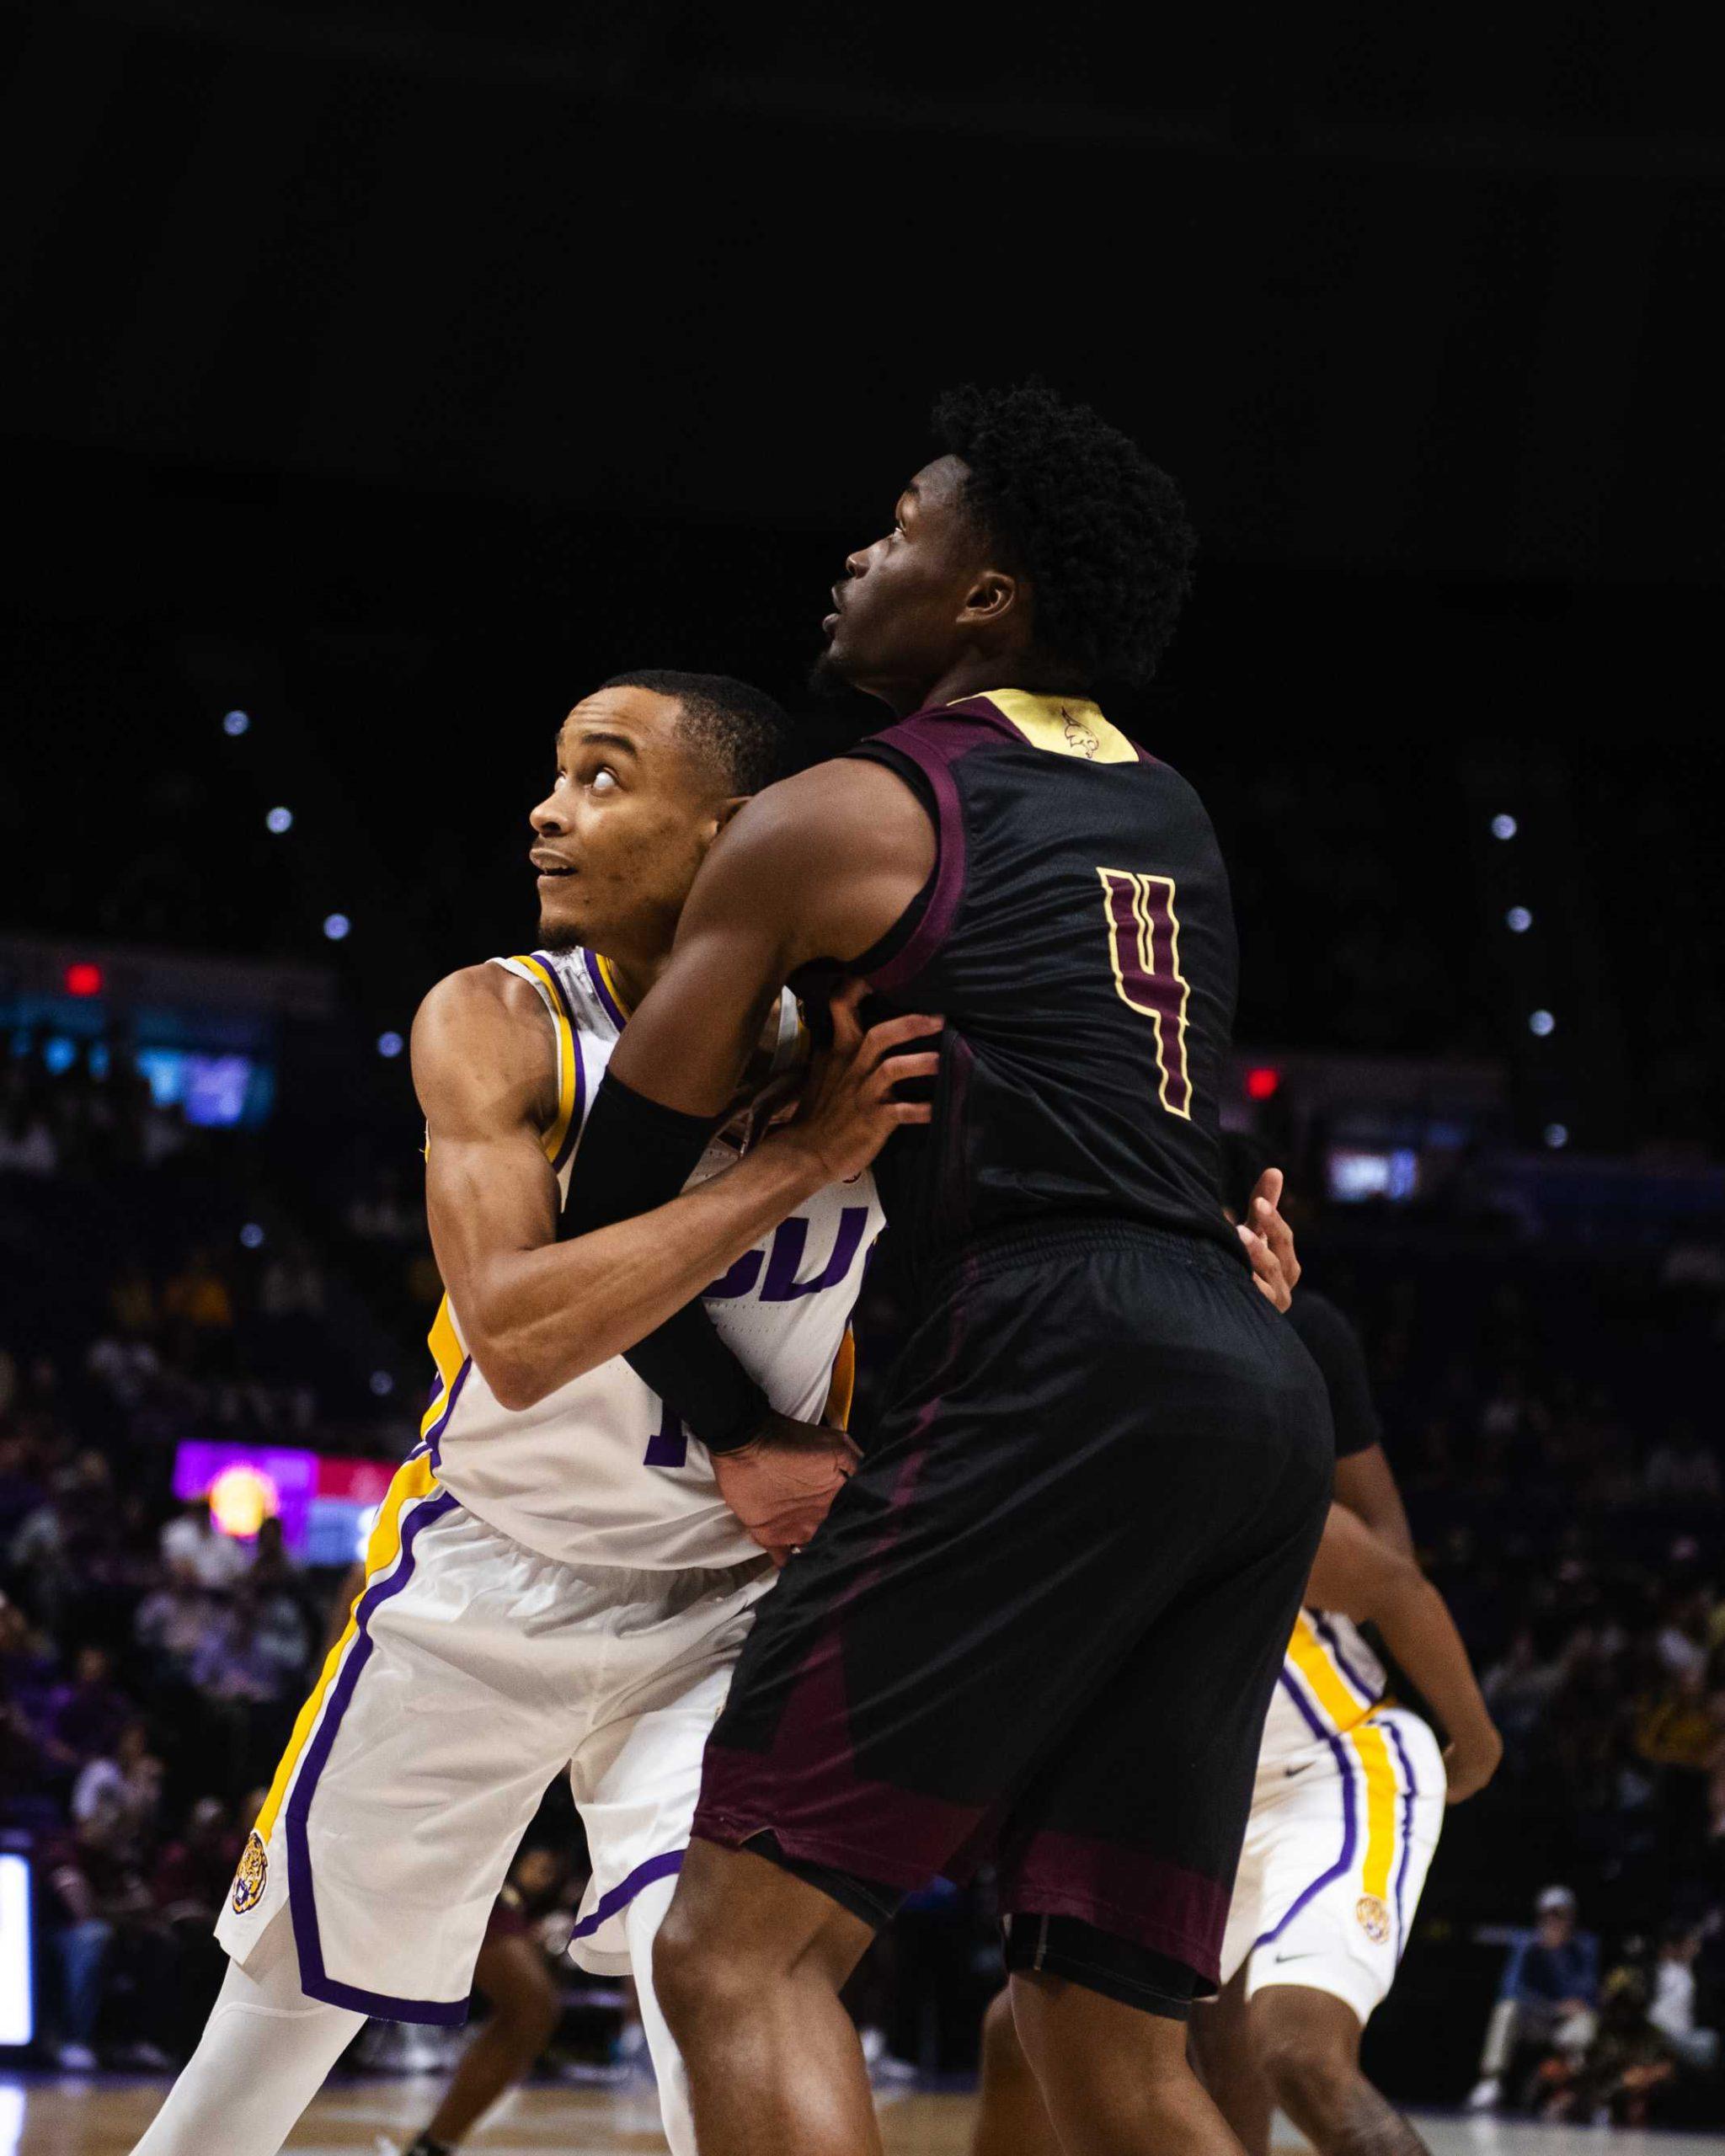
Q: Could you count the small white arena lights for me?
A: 10